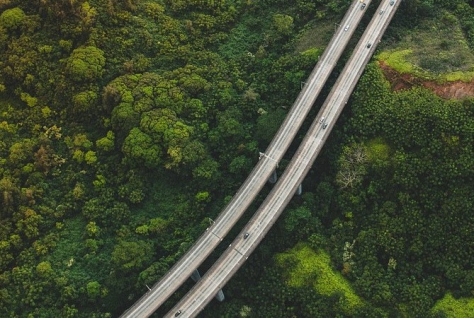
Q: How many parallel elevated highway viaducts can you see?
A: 2